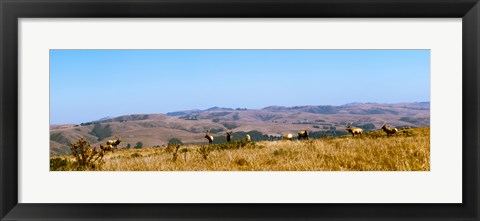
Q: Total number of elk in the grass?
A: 9